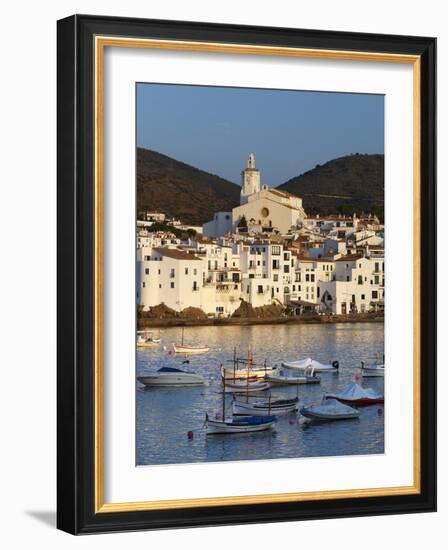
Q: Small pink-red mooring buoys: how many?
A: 6